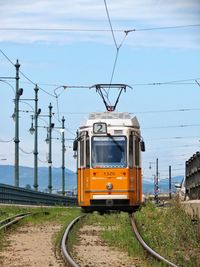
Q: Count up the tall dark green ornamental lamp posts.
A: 4